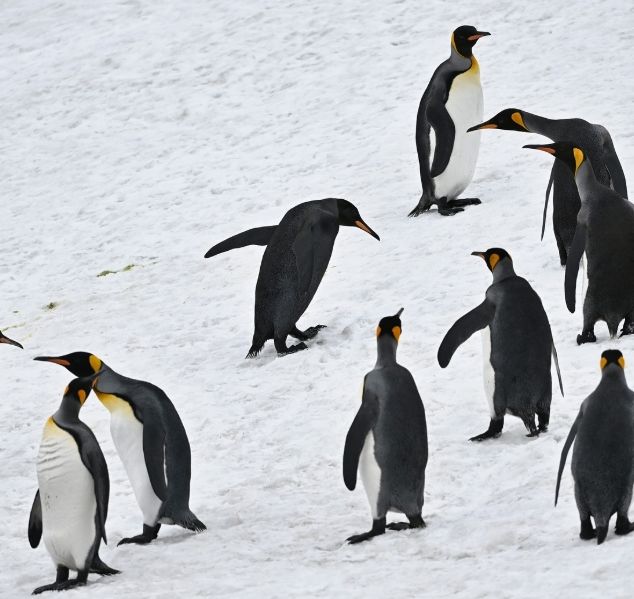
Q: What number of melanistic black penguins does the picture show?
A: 1